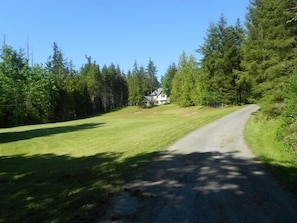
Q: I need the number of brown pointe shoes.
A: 0